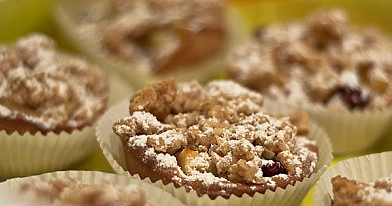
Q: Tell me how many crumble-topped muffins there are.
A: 6